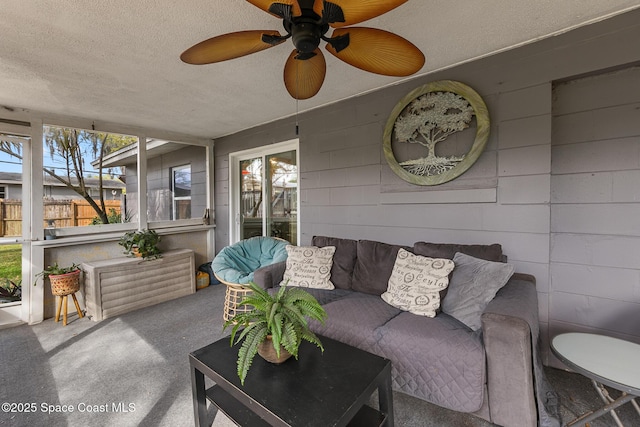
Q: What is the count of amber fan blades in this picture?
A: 5